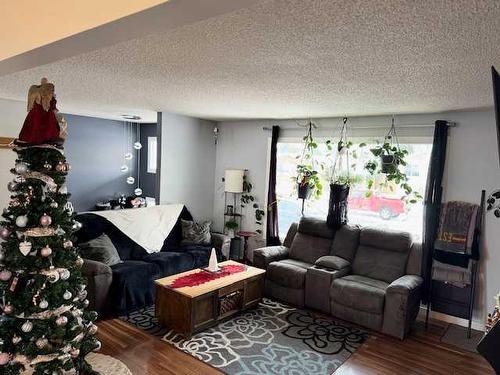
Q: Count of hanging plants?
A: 3